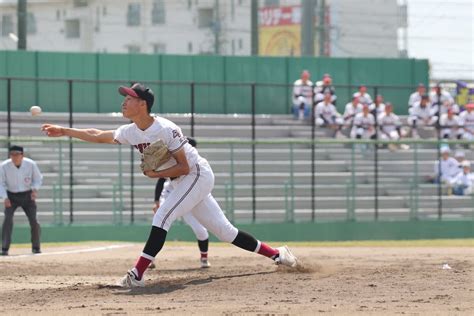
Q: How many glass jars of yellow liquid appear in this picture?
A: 0